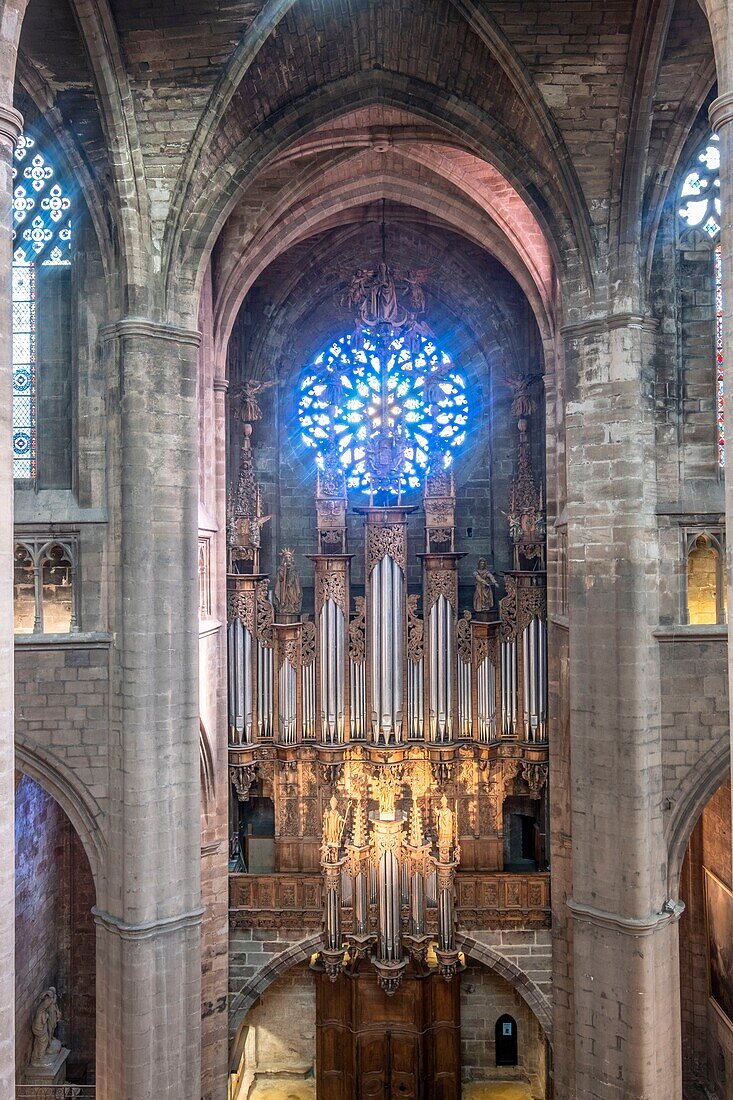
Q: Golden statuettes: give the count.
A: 3